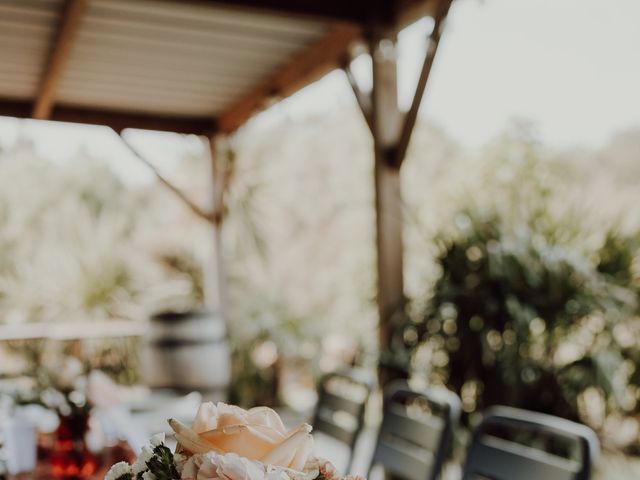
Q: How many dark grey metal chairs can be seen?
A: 3